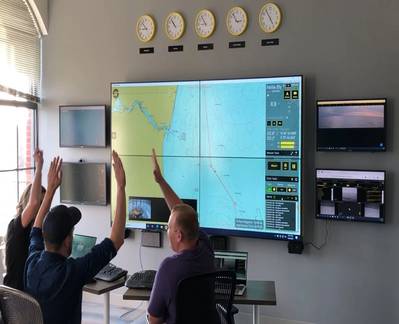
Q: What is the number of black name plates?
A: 5